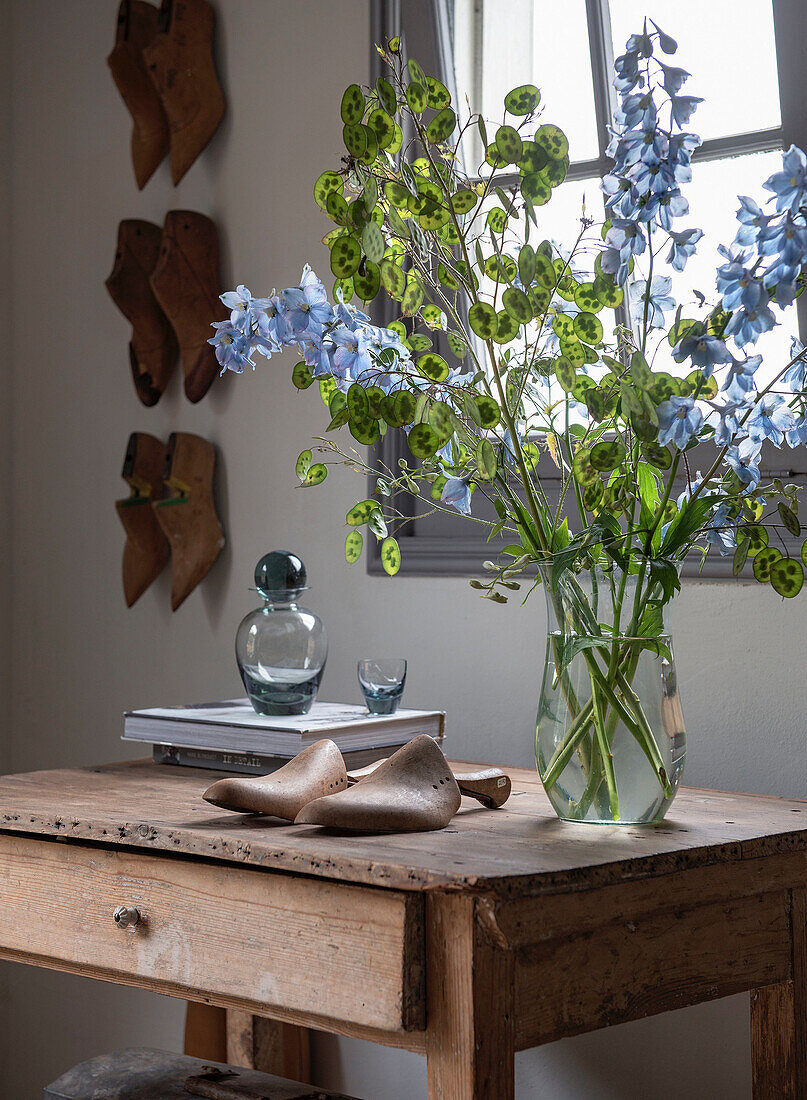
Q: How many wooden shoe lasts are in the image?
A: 8